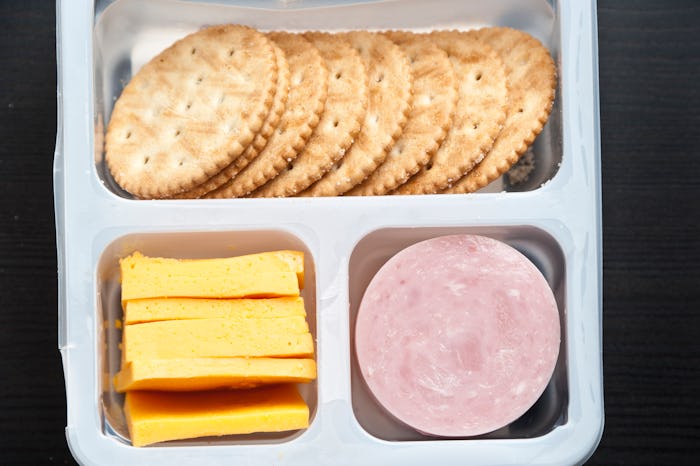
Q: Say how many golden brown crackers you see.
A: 8